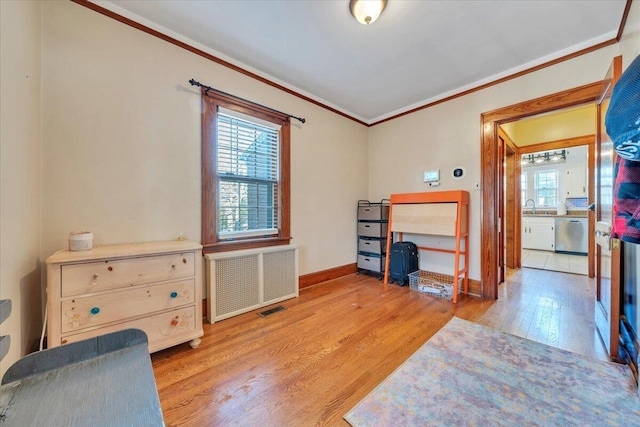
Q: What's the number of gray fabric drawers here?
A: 4